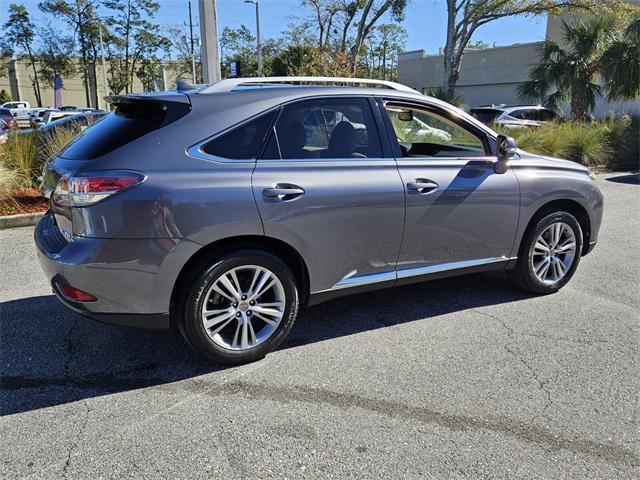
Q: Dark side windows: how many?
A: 2